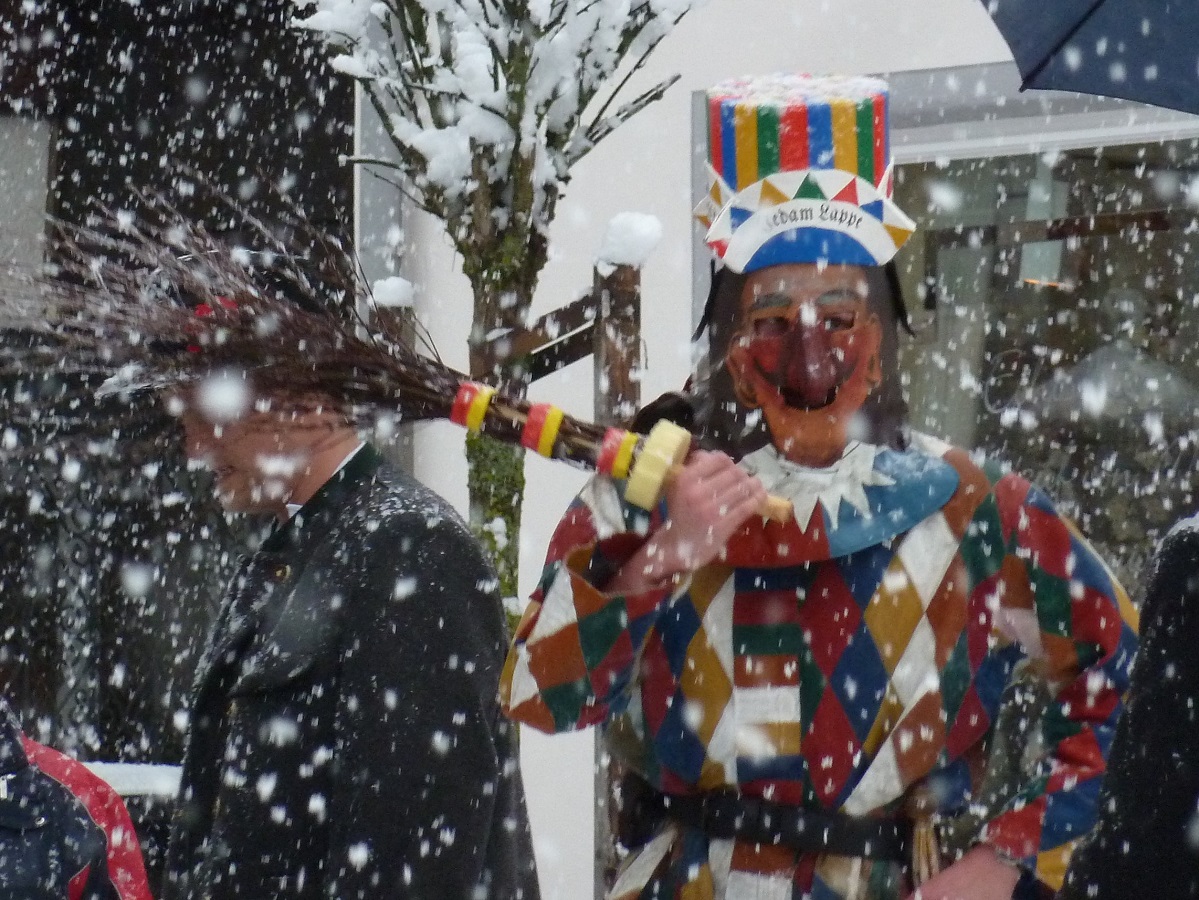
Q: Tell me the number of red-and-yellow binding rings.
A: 3